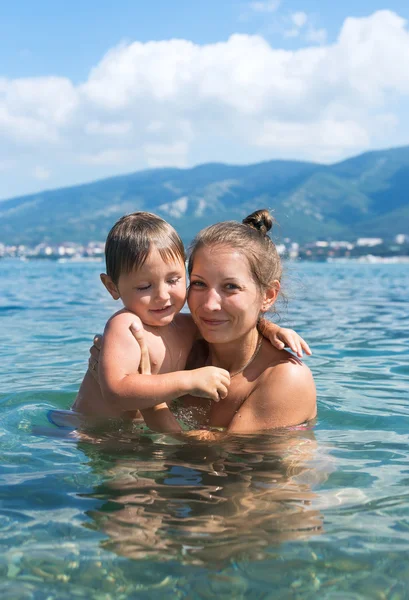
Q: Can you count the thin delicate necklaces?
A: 1